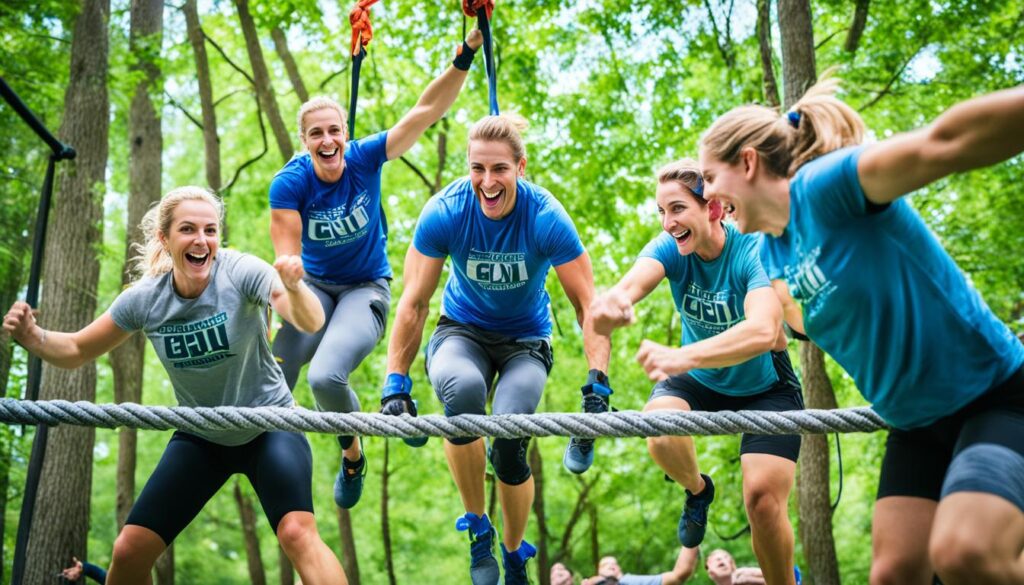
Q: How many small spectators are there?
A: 3